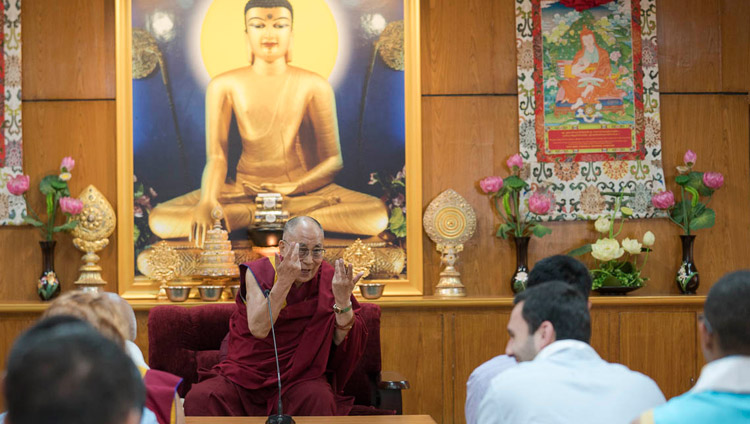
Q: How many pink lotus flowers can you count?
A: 9